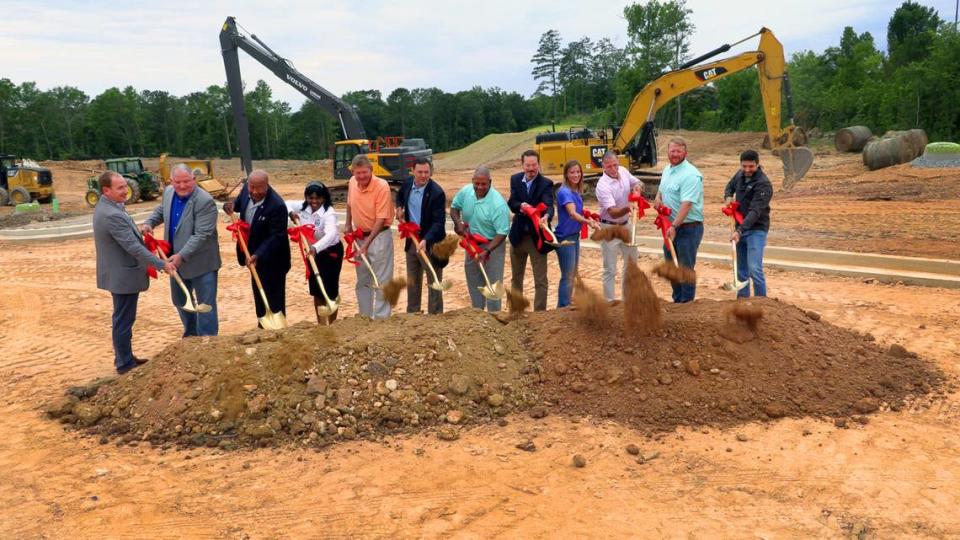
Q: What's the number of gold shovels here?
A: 11